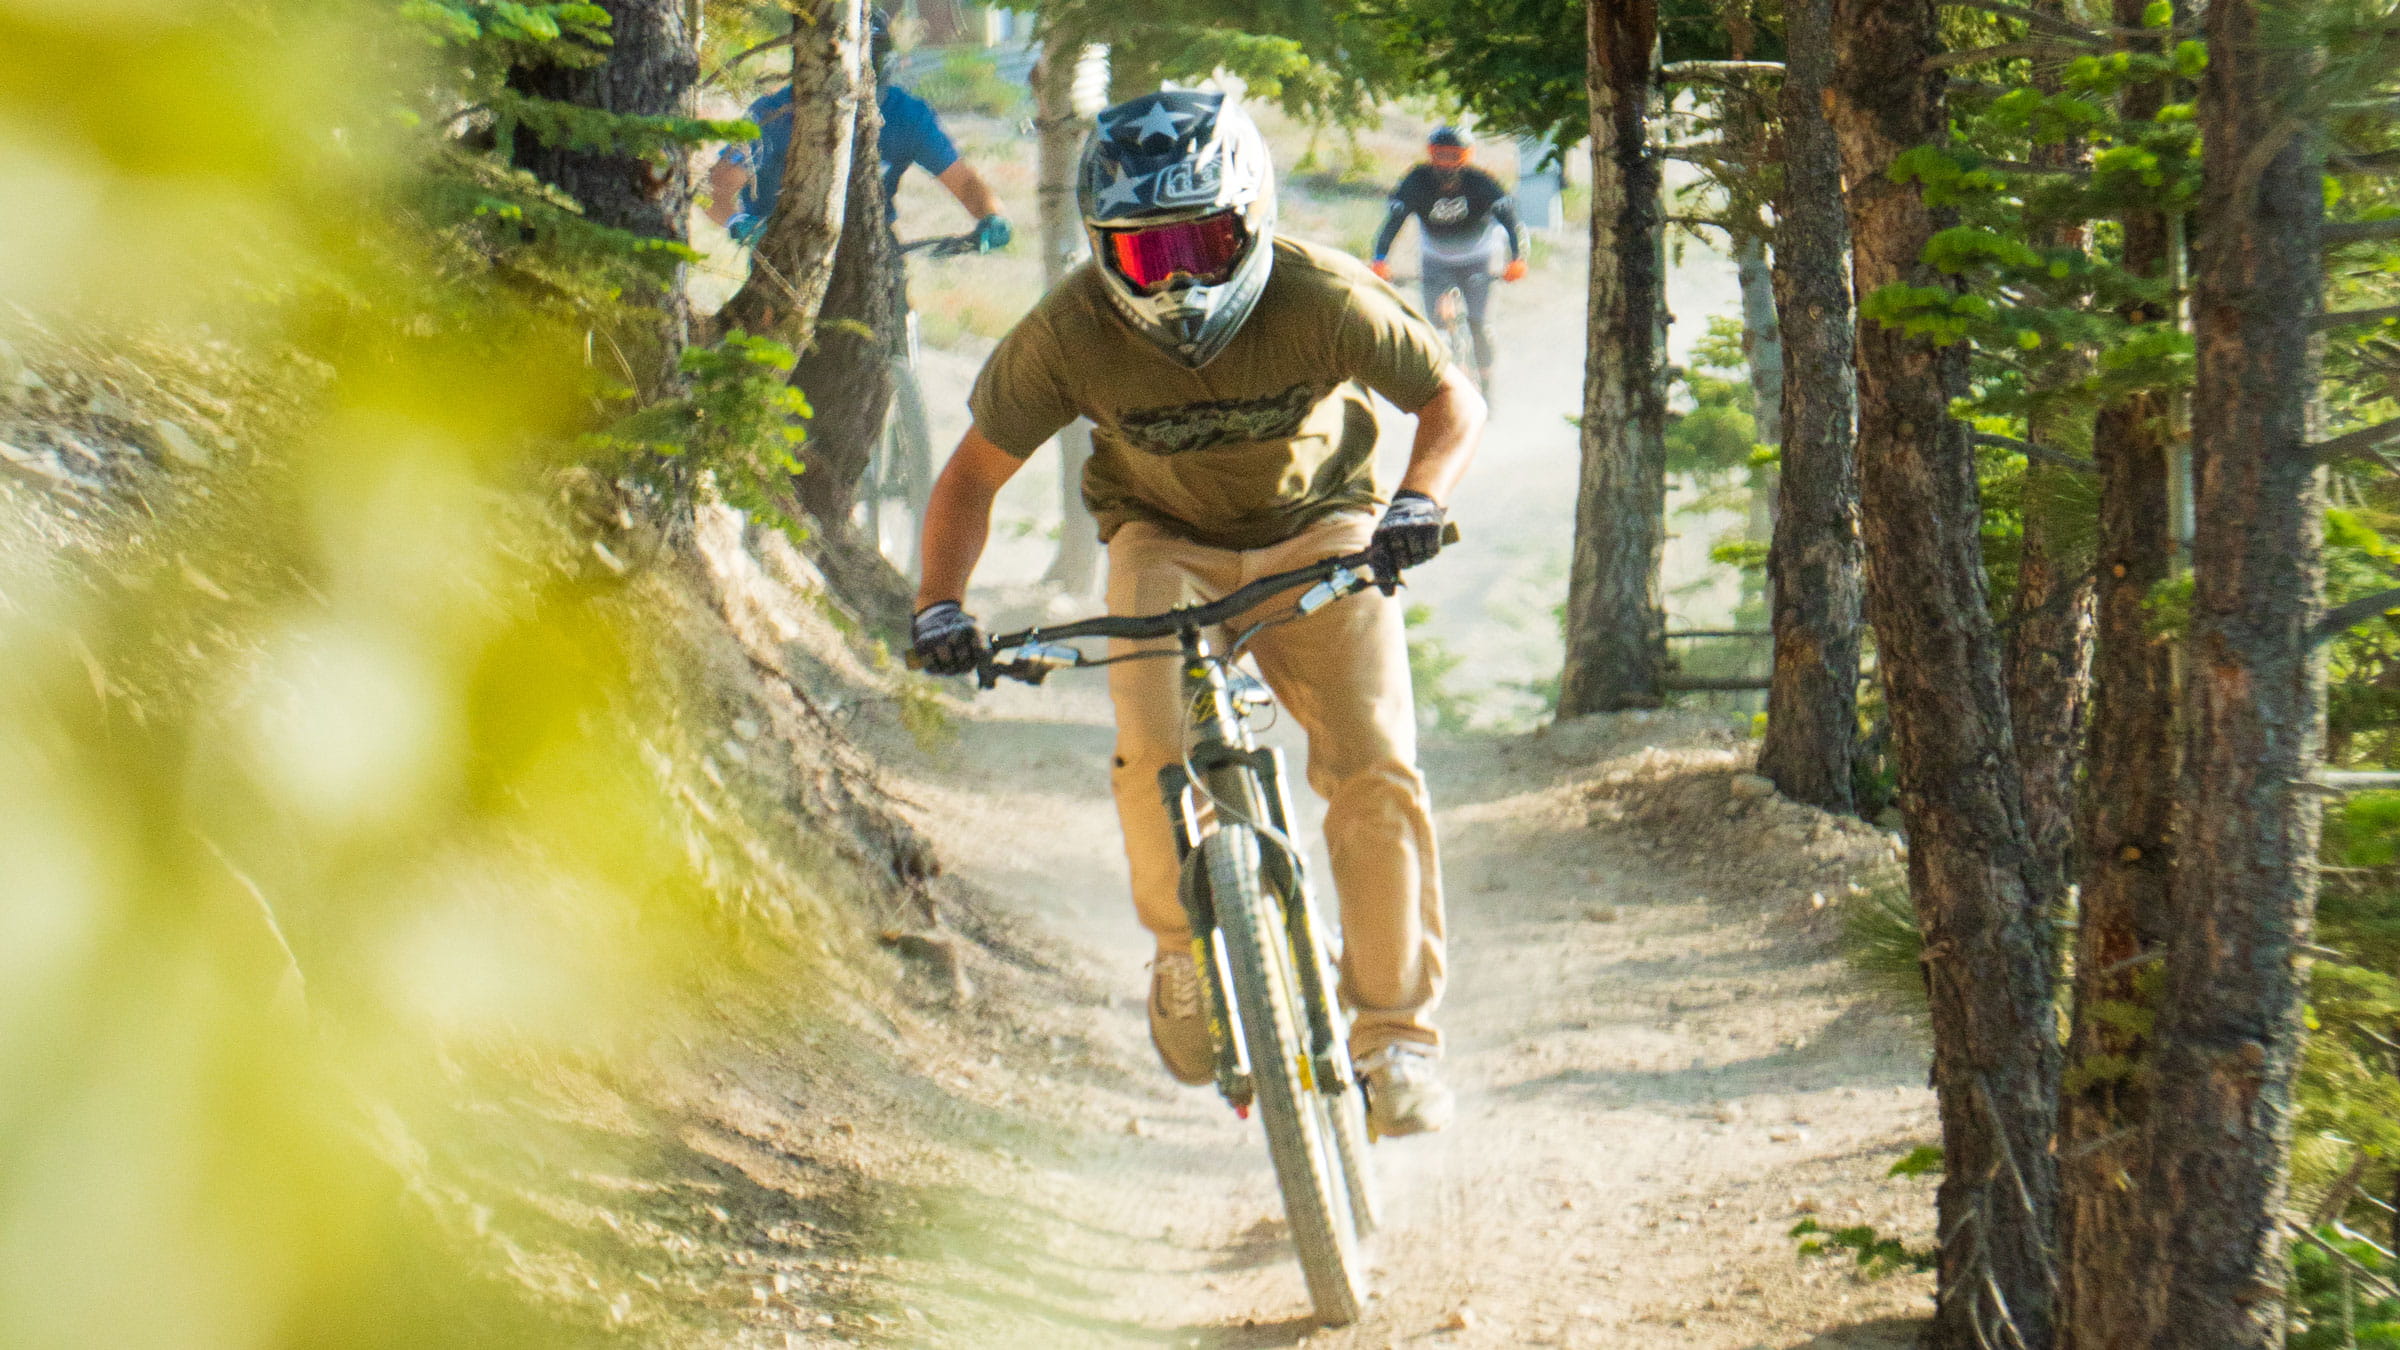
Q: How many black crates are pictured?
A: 0